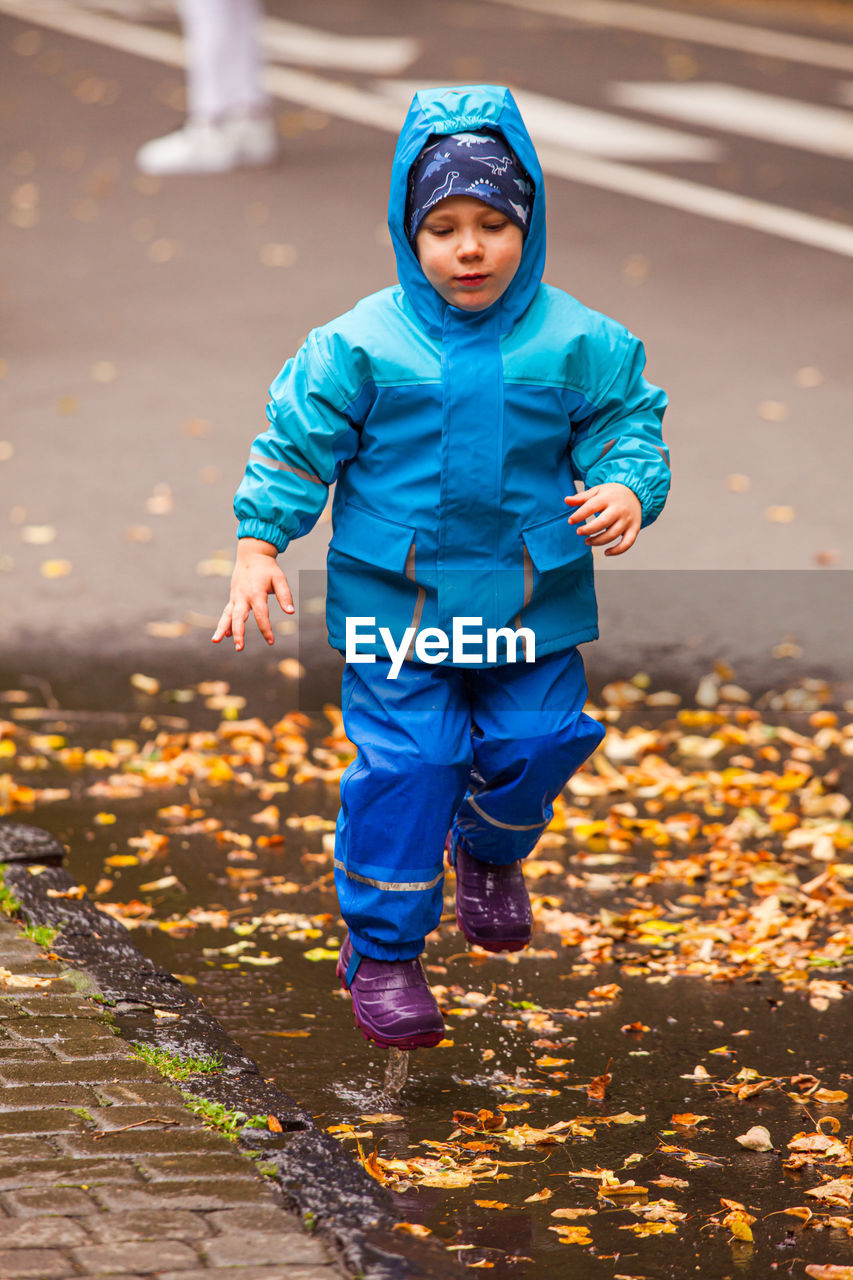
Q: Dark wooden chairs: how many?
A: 0